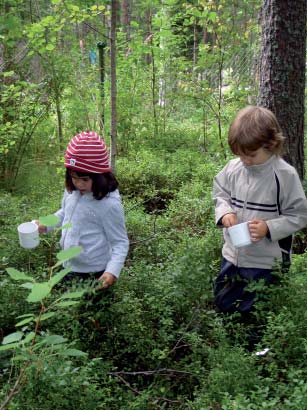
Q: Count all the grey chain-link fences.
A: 1